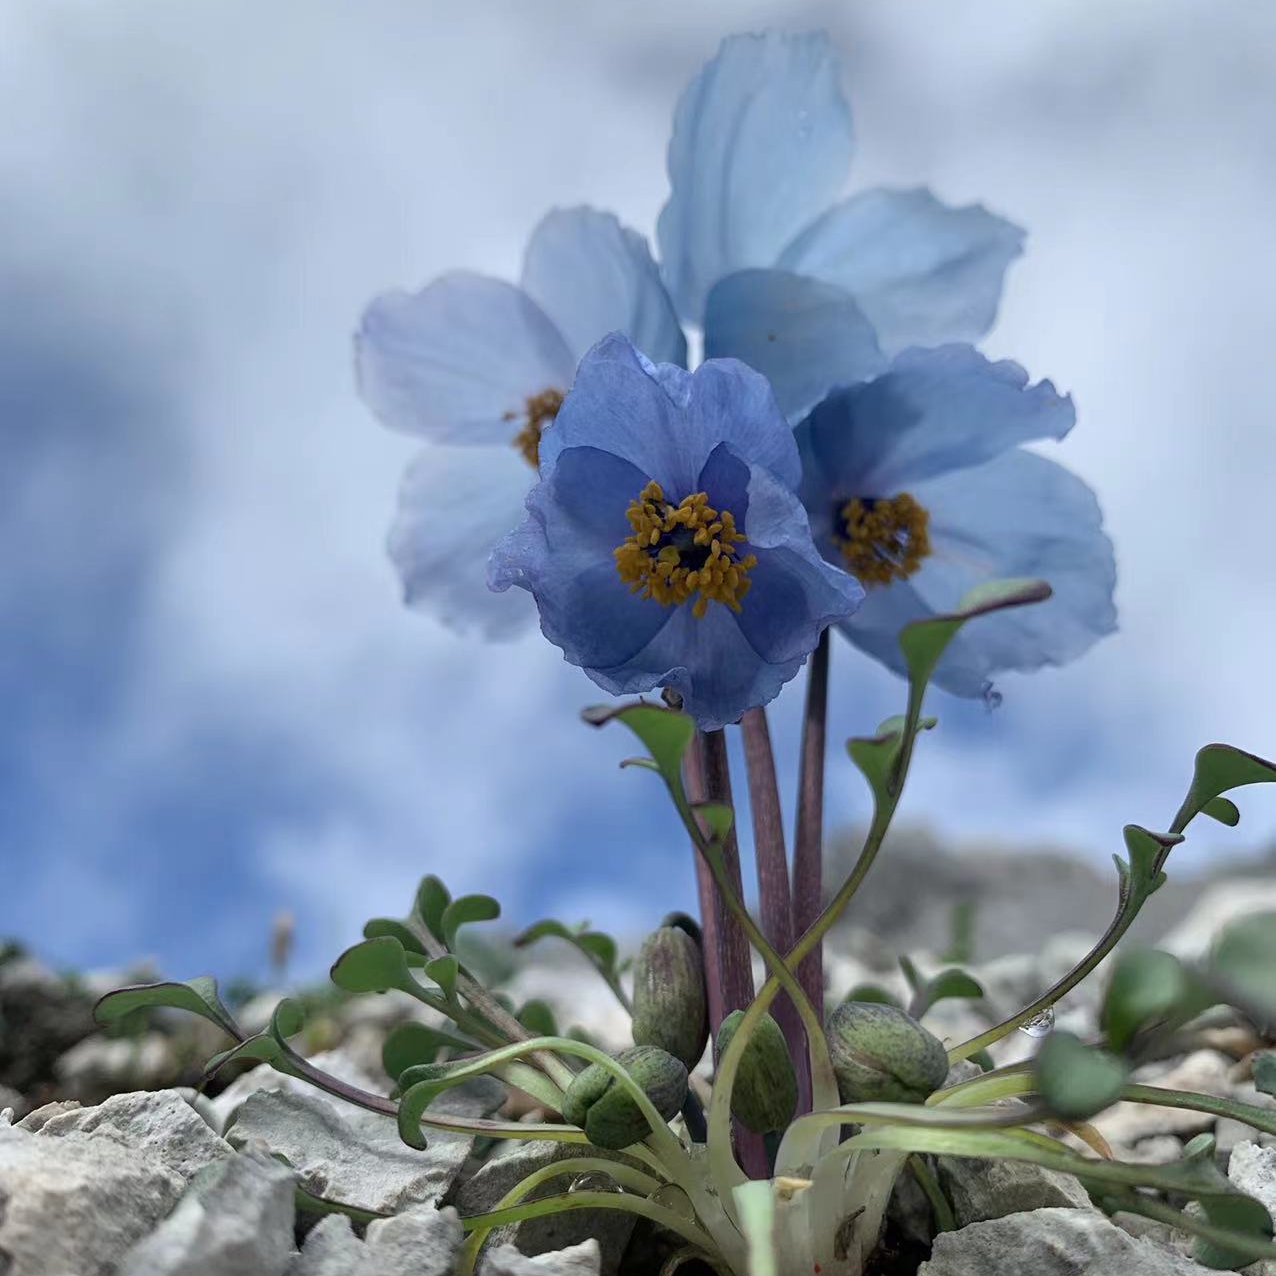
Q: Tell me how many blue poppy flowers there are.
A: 4